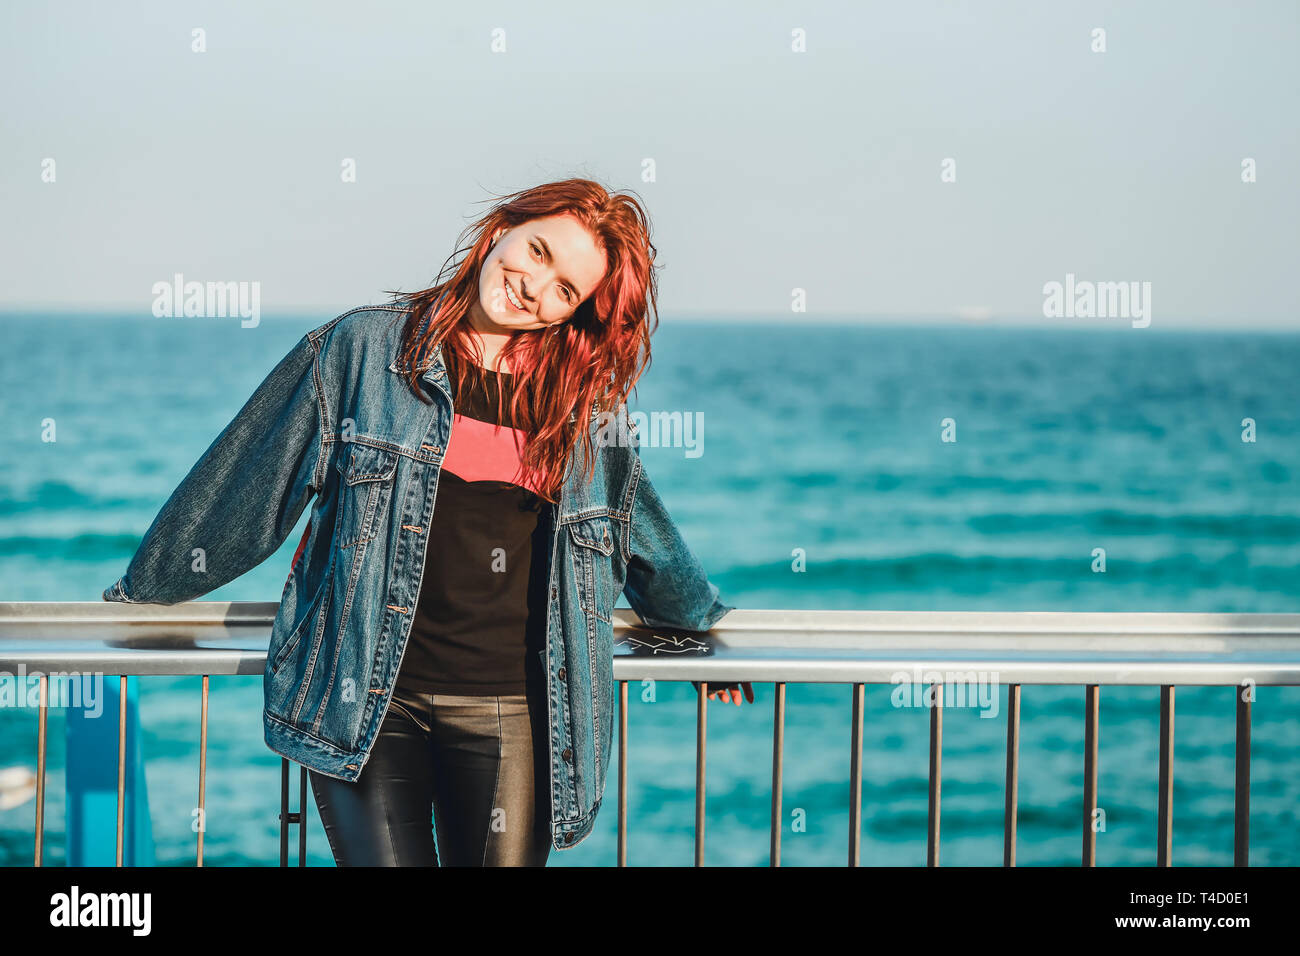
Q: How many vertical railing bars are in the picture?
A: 14